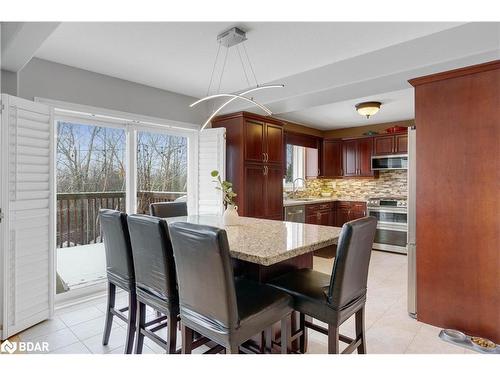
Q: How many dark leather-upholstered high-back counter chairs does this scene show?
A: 5